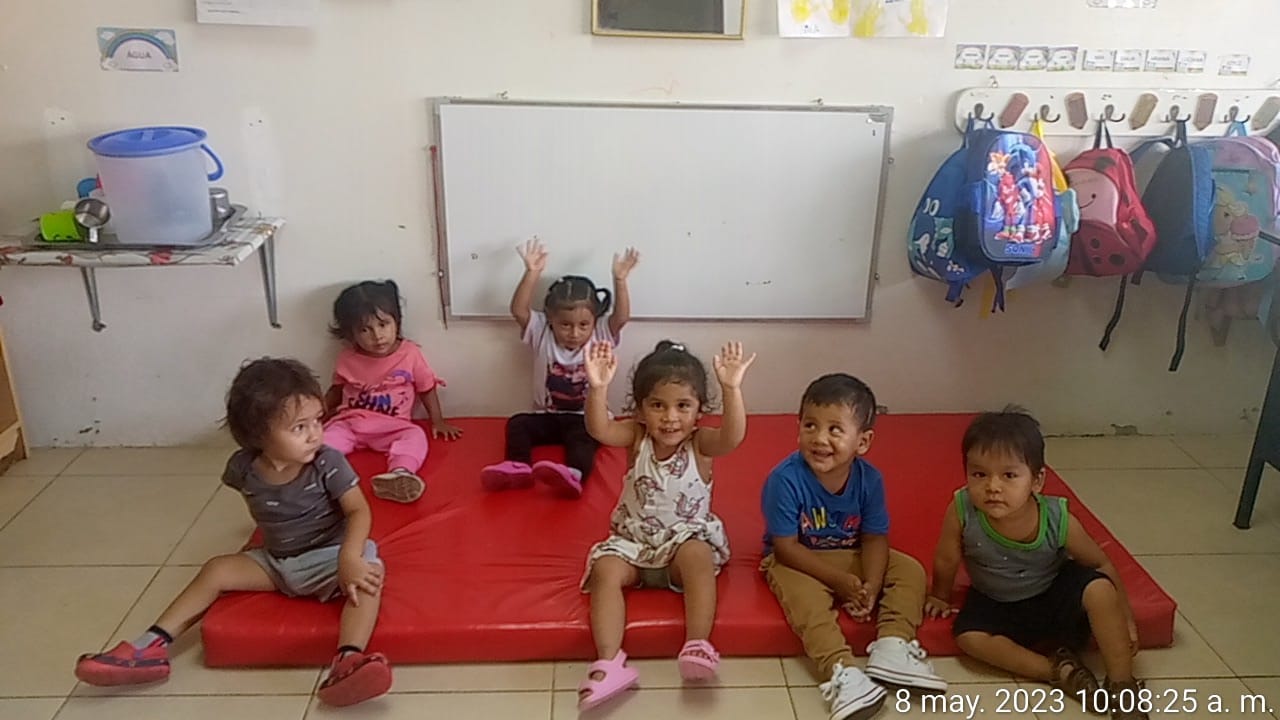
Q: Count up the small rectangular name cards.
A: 9